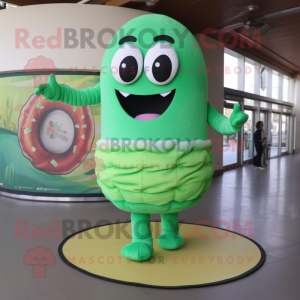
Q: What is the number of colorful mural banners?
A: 1